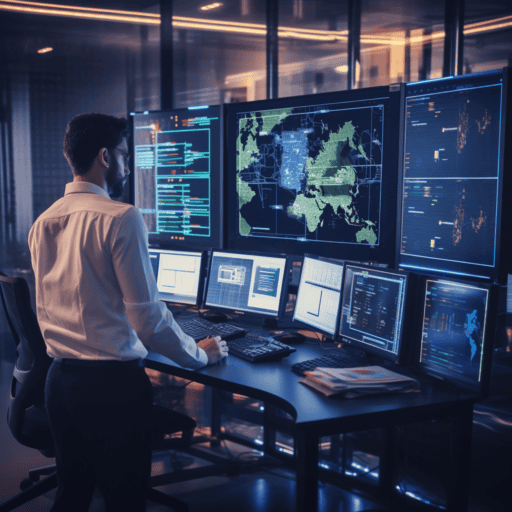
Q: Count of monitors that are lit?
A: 8